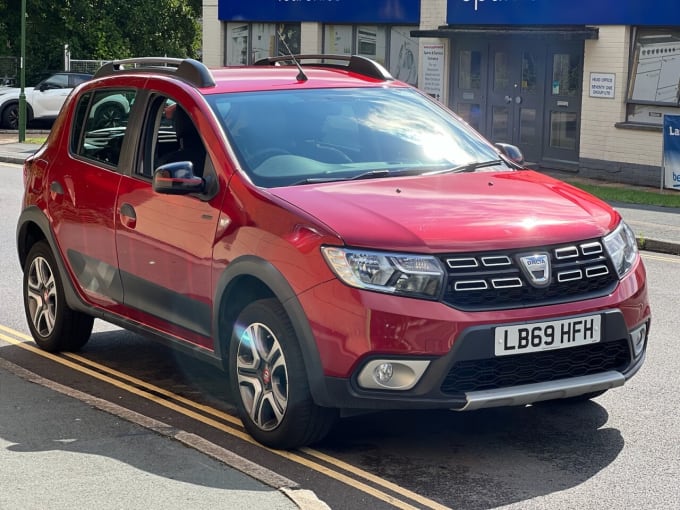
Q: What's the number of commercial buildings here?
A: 1